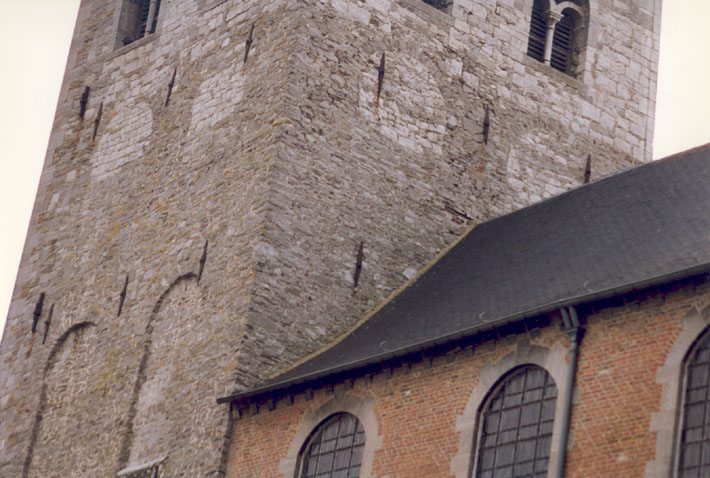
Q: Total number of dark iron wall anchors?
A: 12